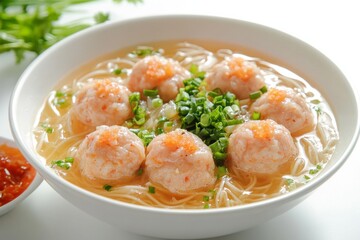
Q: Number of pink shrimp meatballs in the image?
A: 7